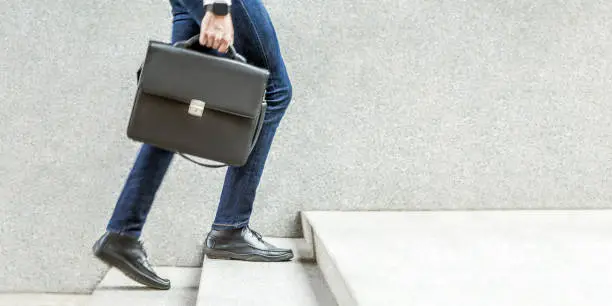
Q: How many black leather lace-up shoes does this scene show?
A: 2